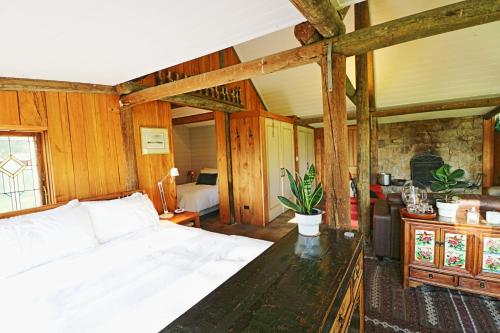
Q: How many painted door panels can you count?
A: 3